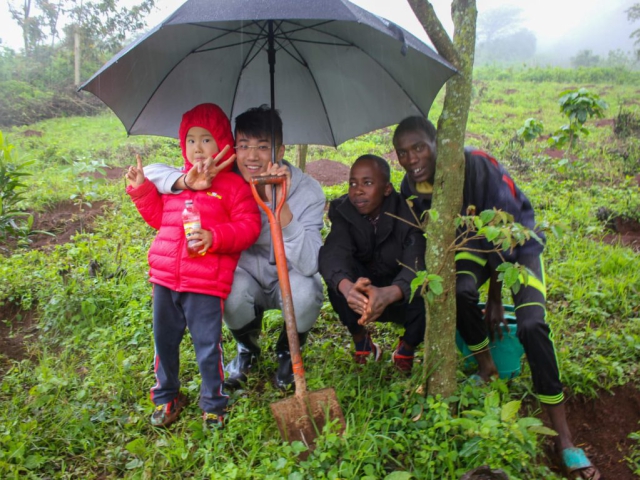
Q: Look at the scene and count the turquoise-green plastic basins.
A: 1